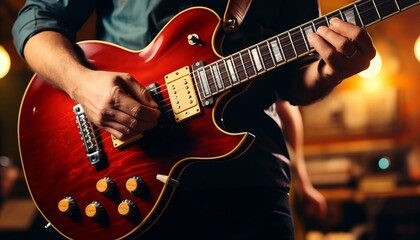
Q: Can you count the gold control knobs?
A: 5